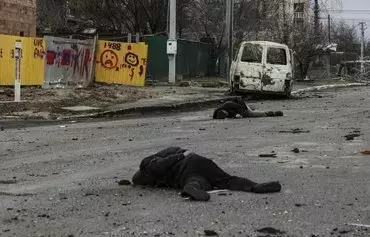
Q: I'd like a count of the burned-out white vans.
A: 1